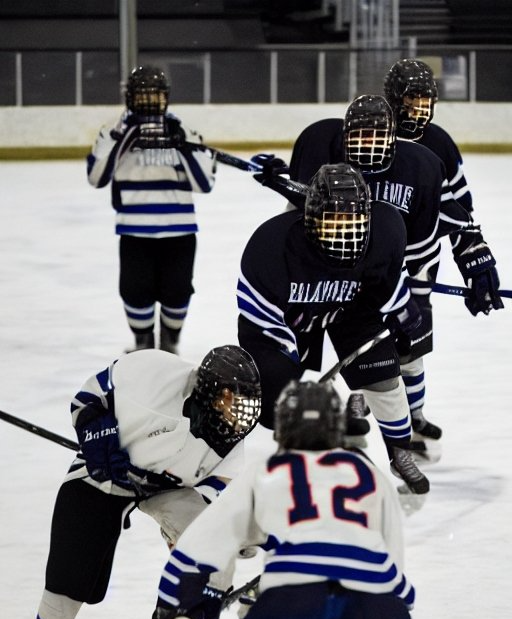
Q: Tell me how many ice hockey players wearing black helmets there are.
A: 6